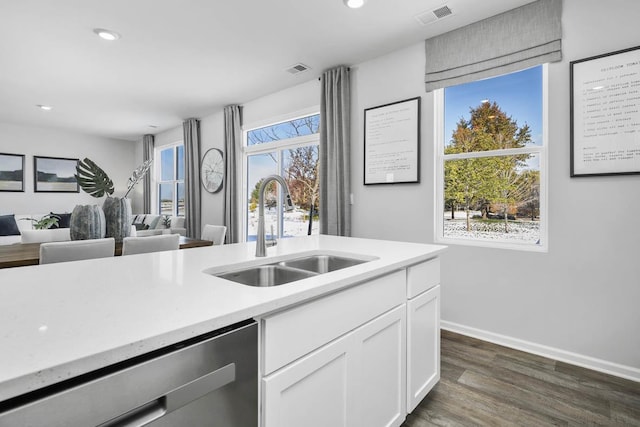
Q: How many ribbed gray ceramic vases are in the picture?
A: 2